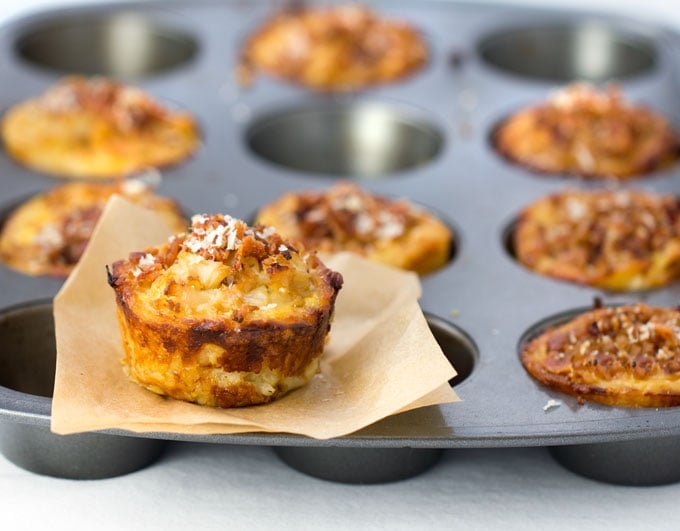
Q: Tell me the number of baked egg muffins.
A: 8